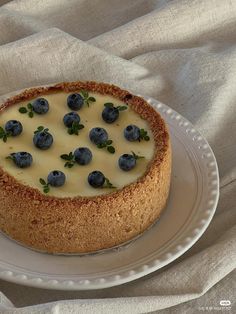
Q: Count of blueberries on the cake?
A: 13